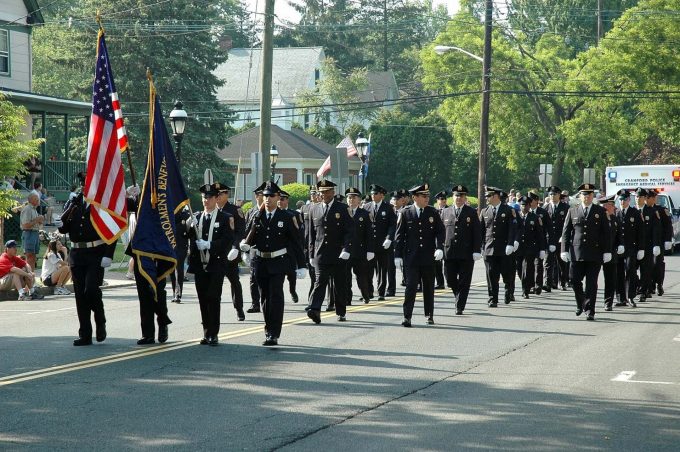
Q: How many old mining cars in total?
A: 0